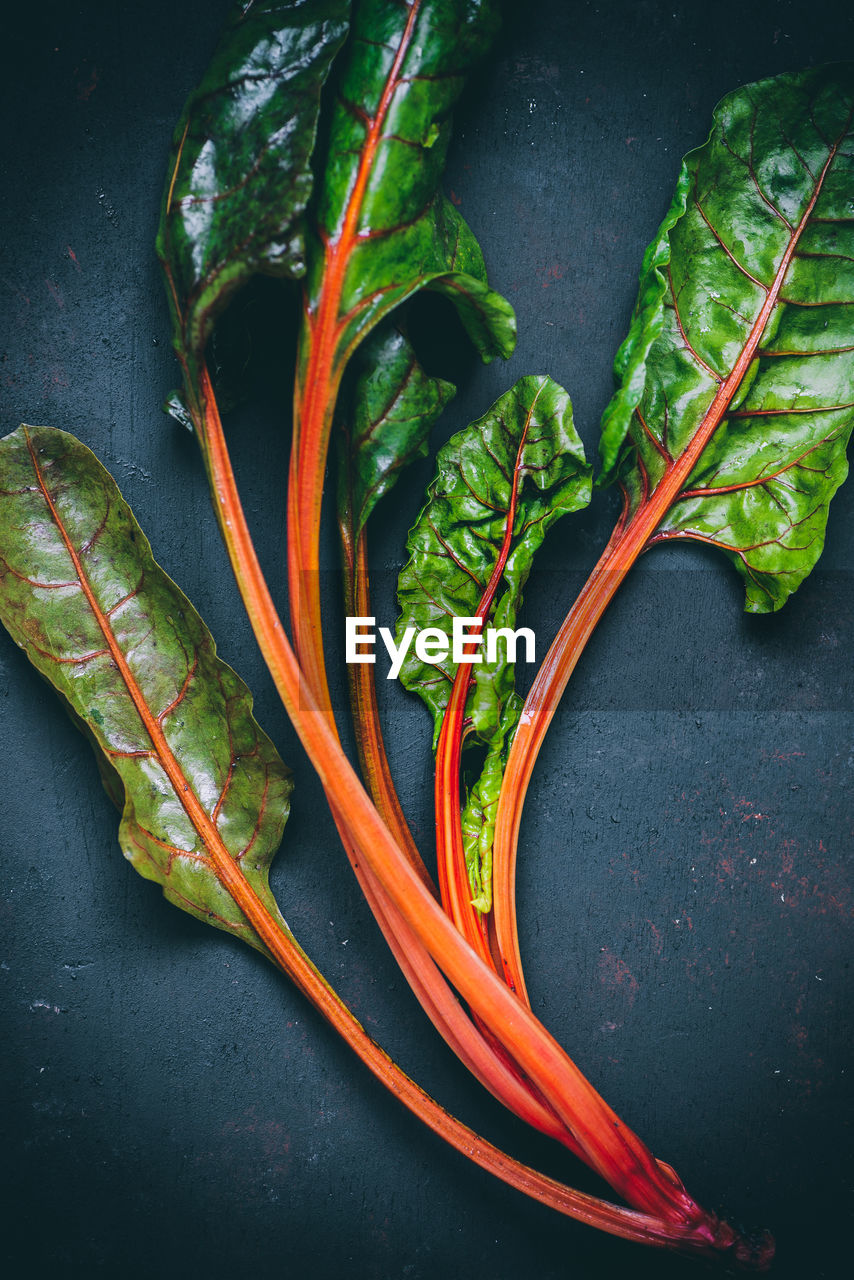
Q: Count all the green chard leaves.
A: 6